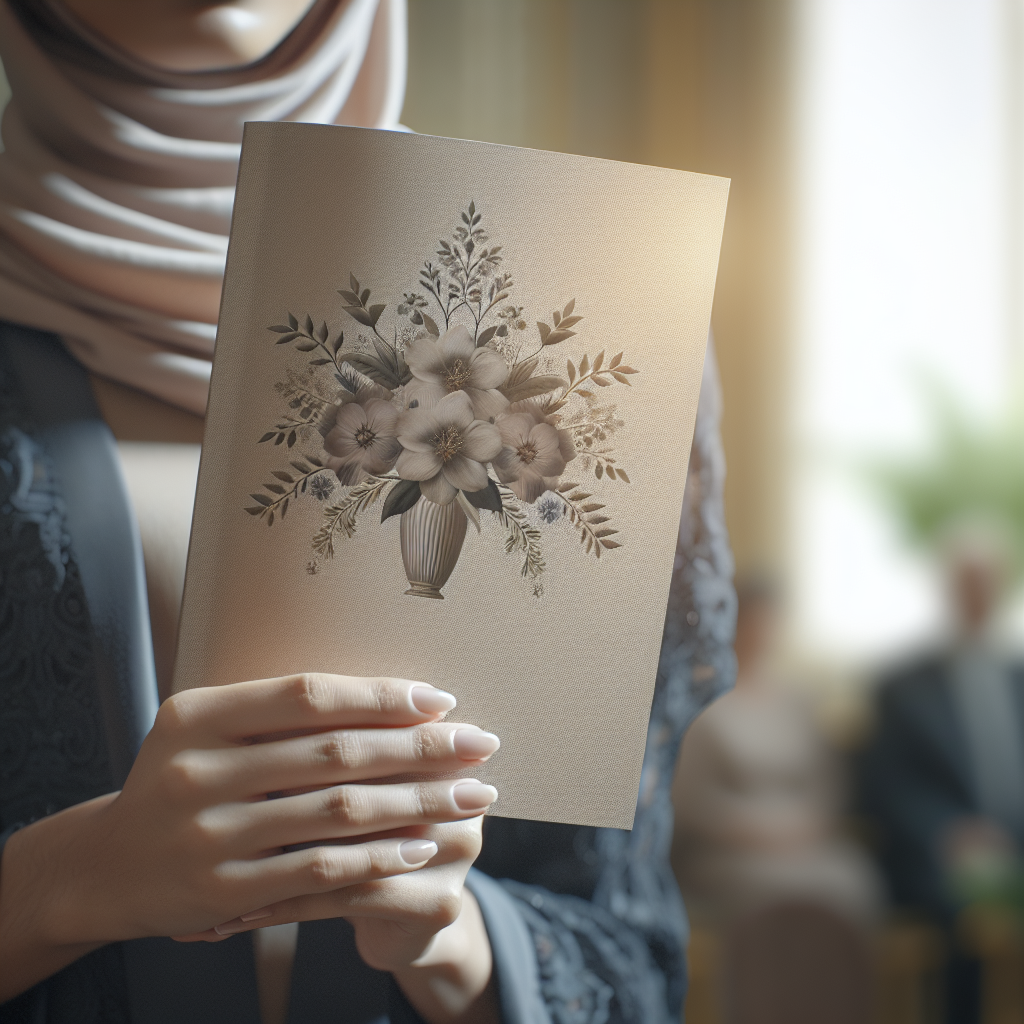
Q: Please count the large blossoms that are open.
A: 4